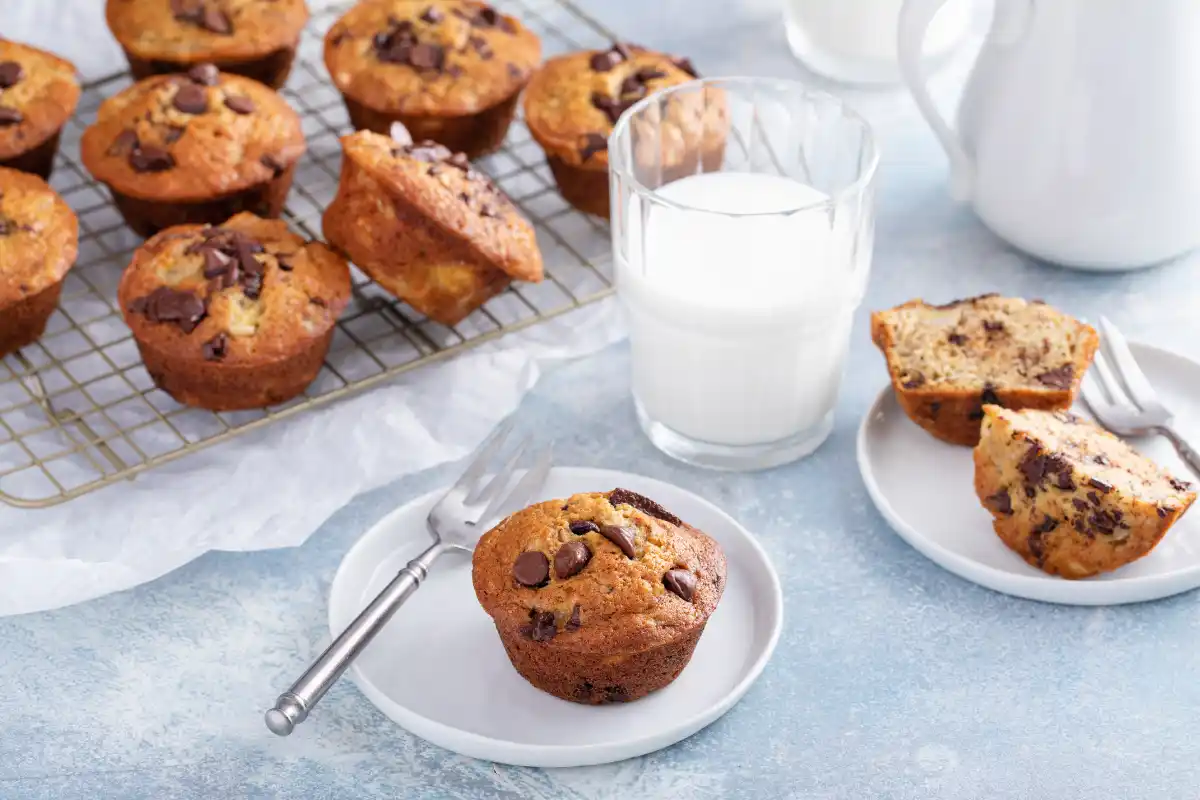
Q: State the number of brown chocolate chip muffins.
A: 10